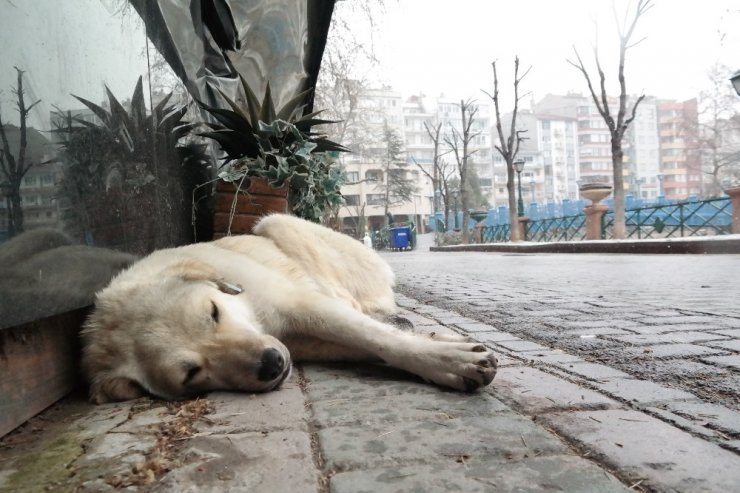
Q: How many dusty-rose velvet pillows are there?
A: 0